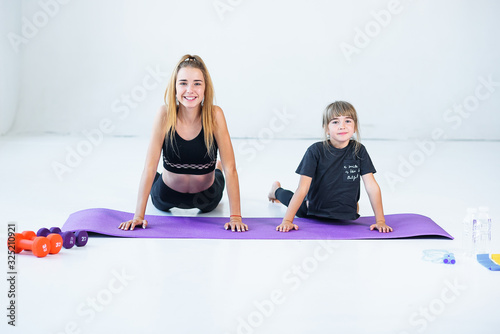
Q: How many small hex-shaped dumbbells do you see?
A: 4